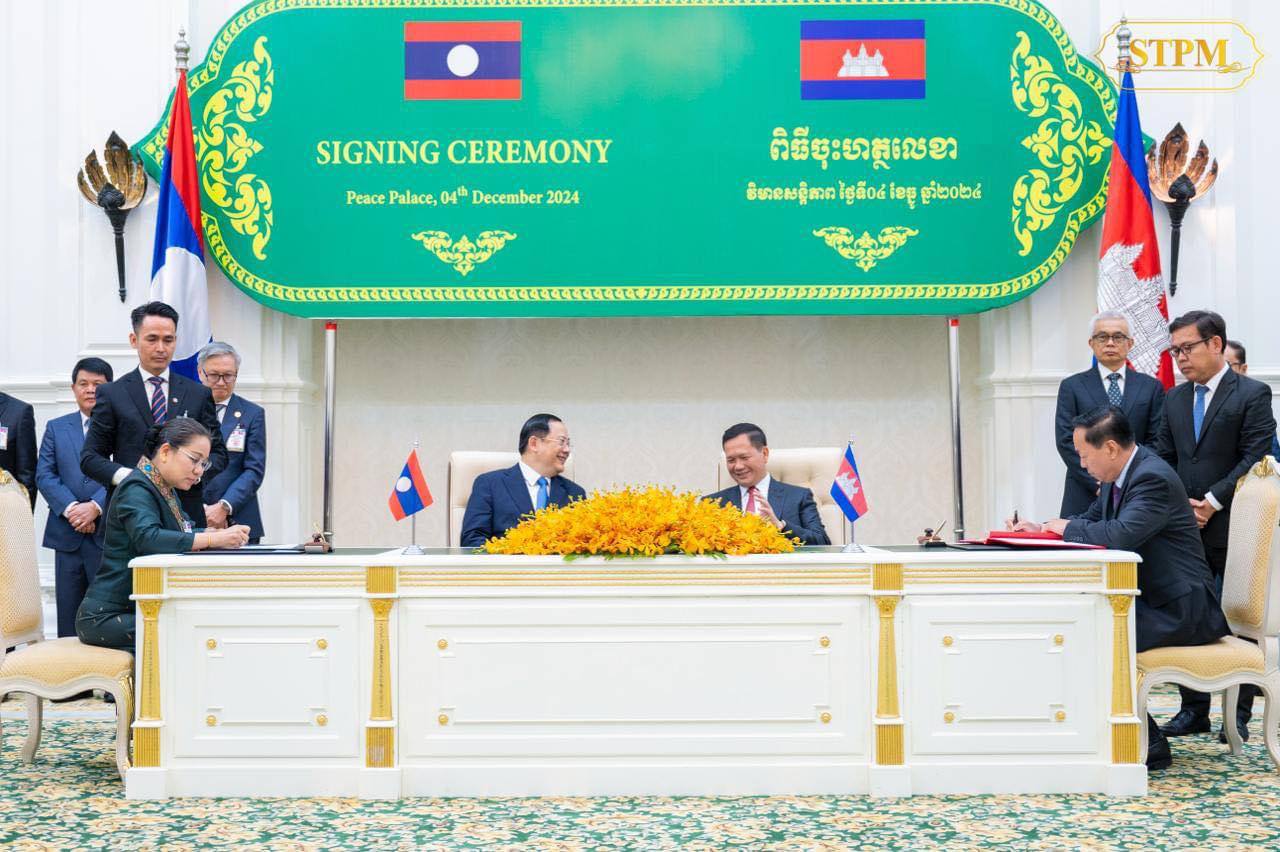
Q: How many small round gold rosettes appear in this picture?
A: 12